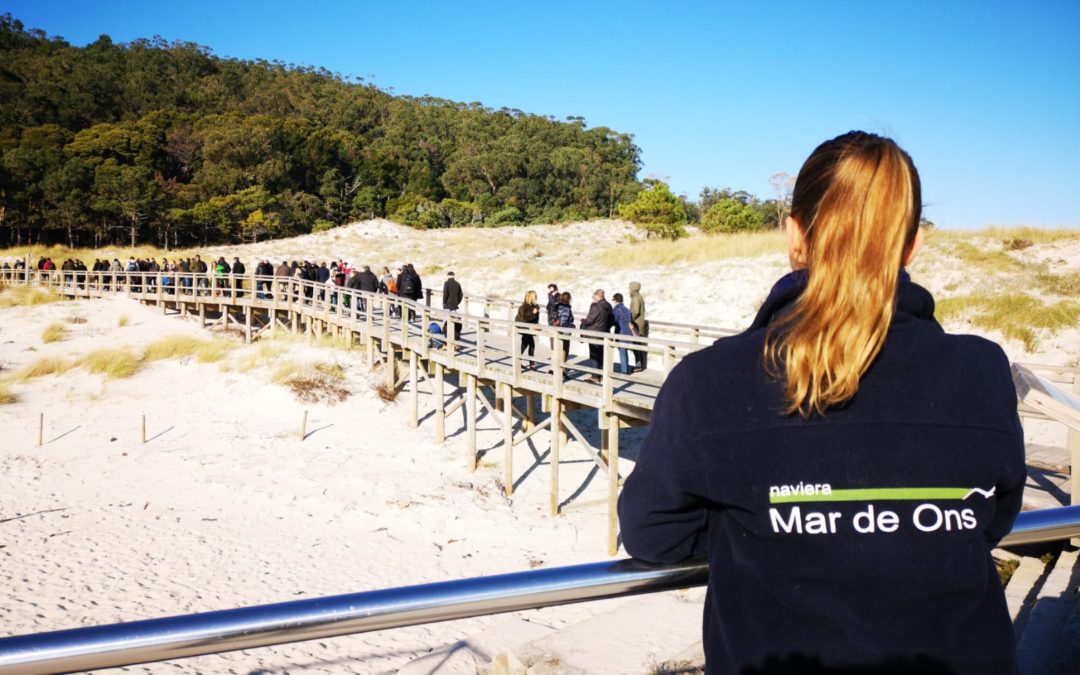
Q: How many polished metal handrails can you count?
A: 1